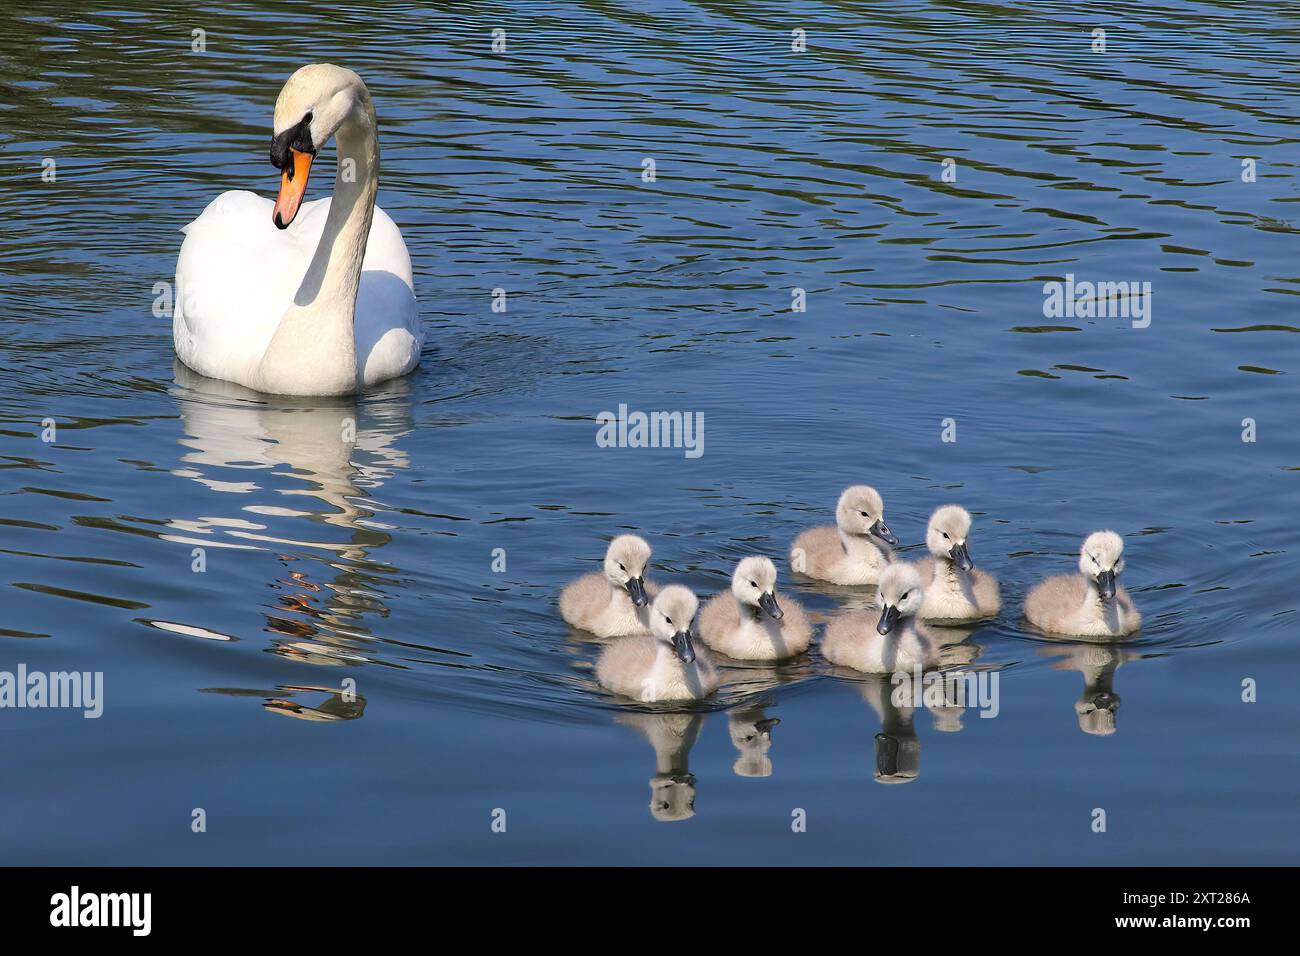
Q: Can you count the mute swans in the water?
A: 8